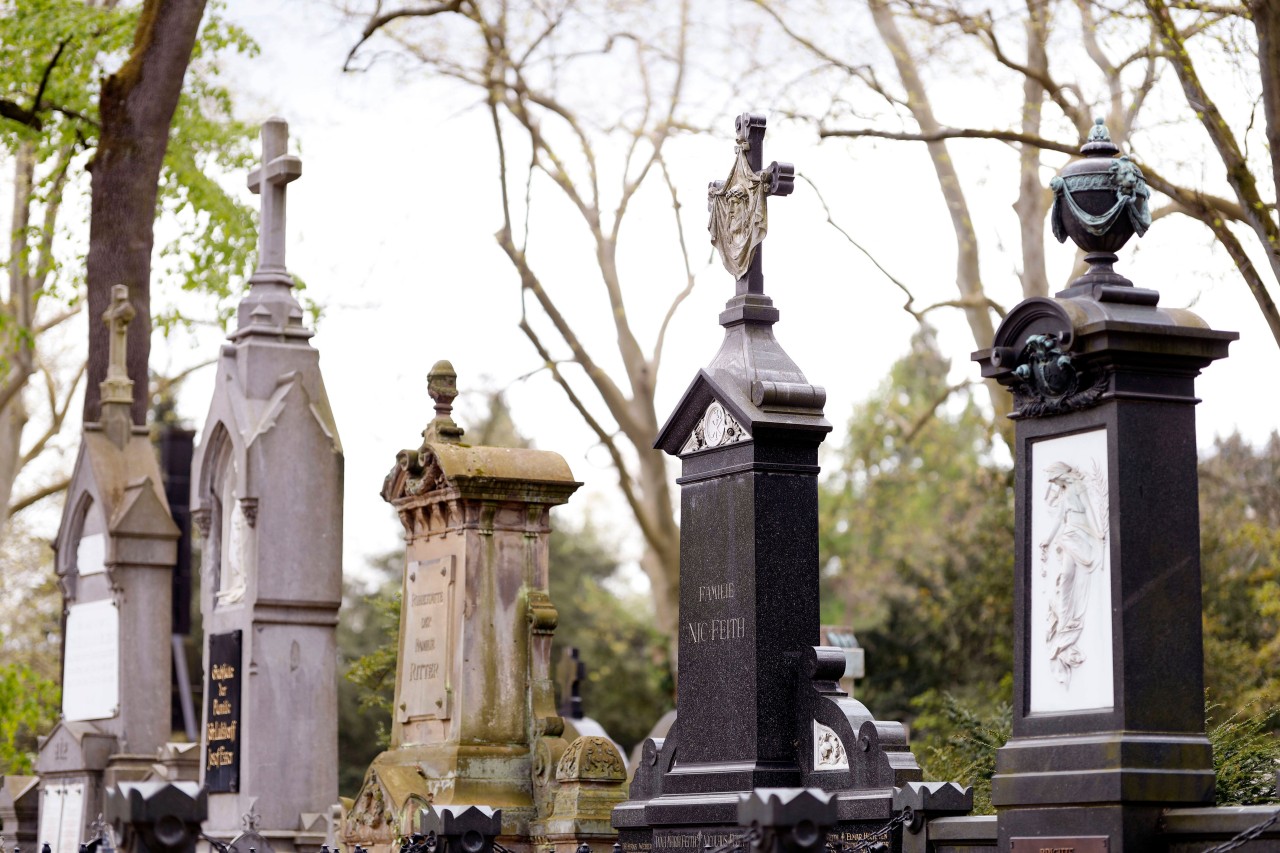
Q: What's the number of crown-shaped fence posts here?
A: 4